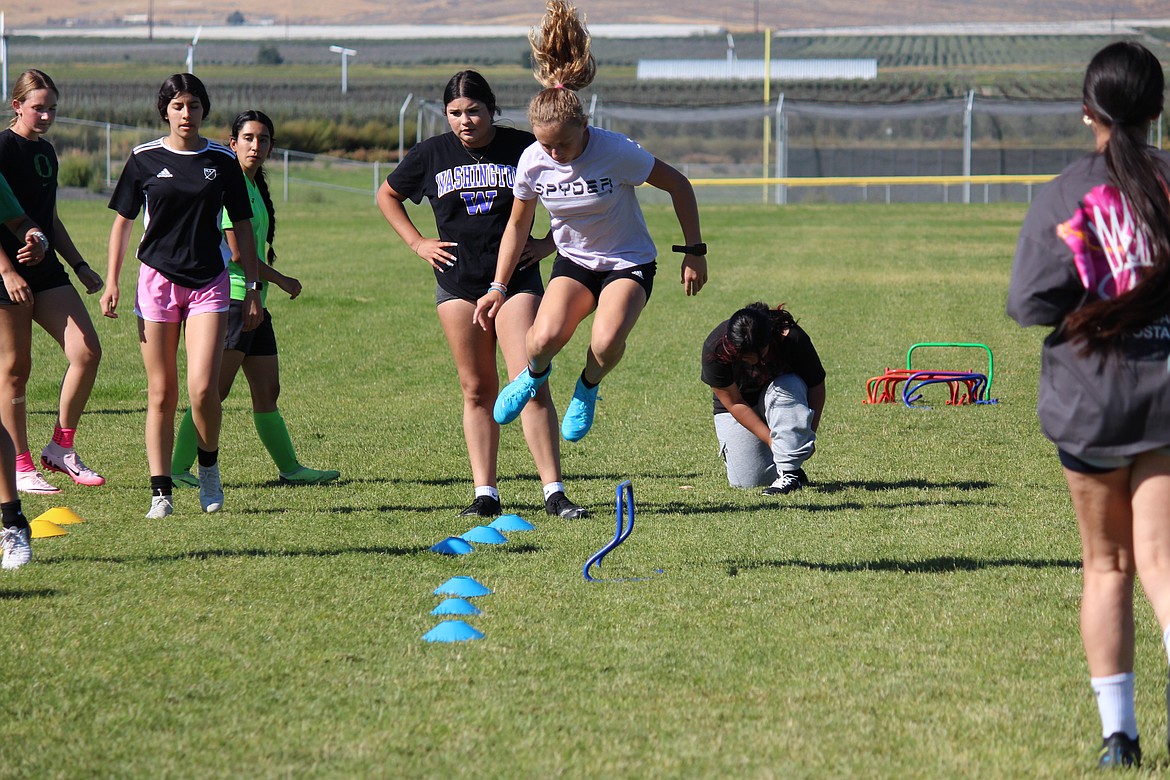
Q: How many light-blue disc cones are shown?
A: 6